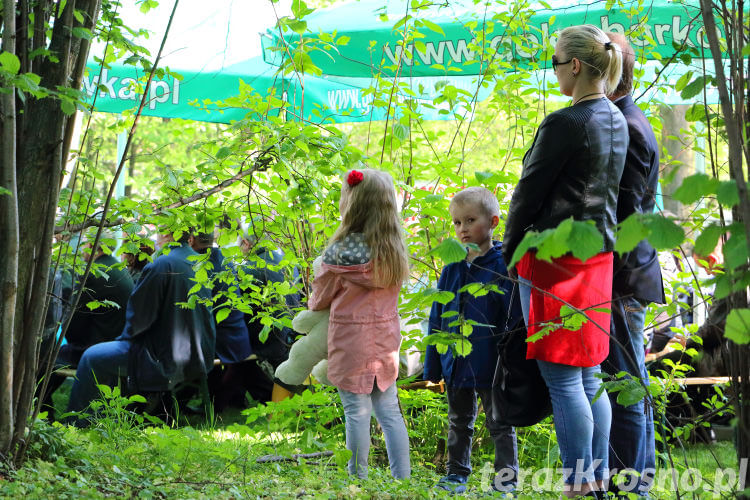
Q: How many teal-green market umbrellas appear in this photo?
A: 2